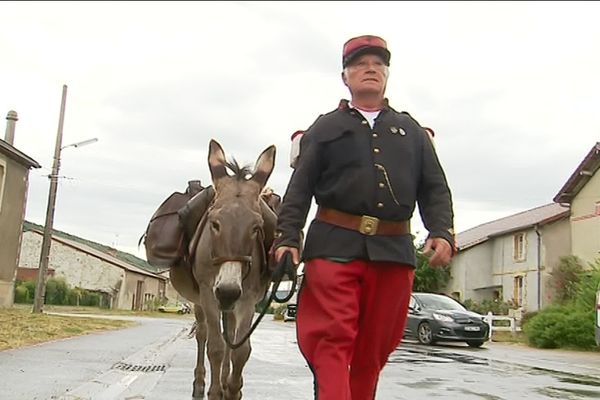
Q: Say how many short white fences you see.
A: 1